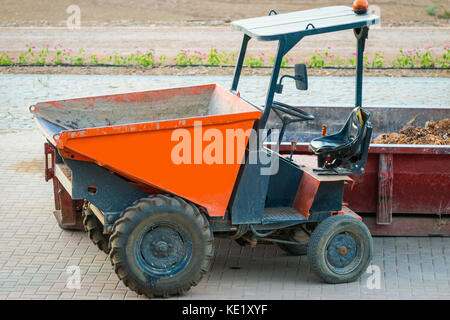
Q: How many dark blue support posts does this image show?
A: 3